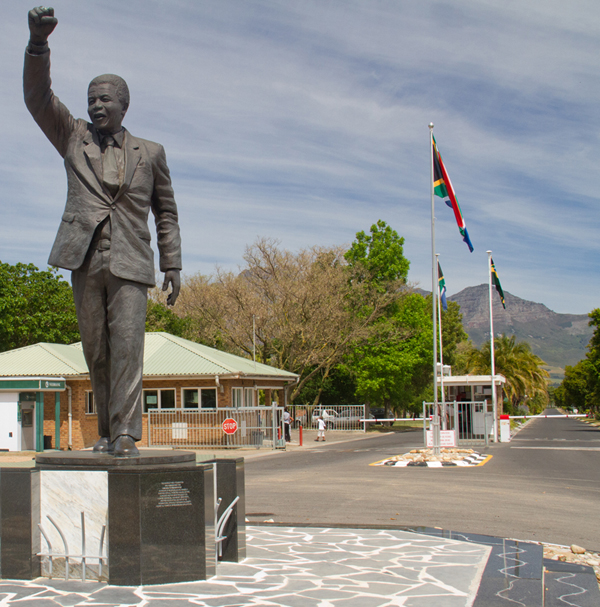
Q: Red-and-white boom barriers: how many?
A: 2